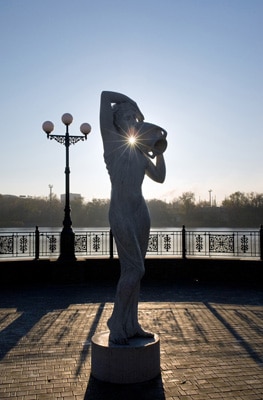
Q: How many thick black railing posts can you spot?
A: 4